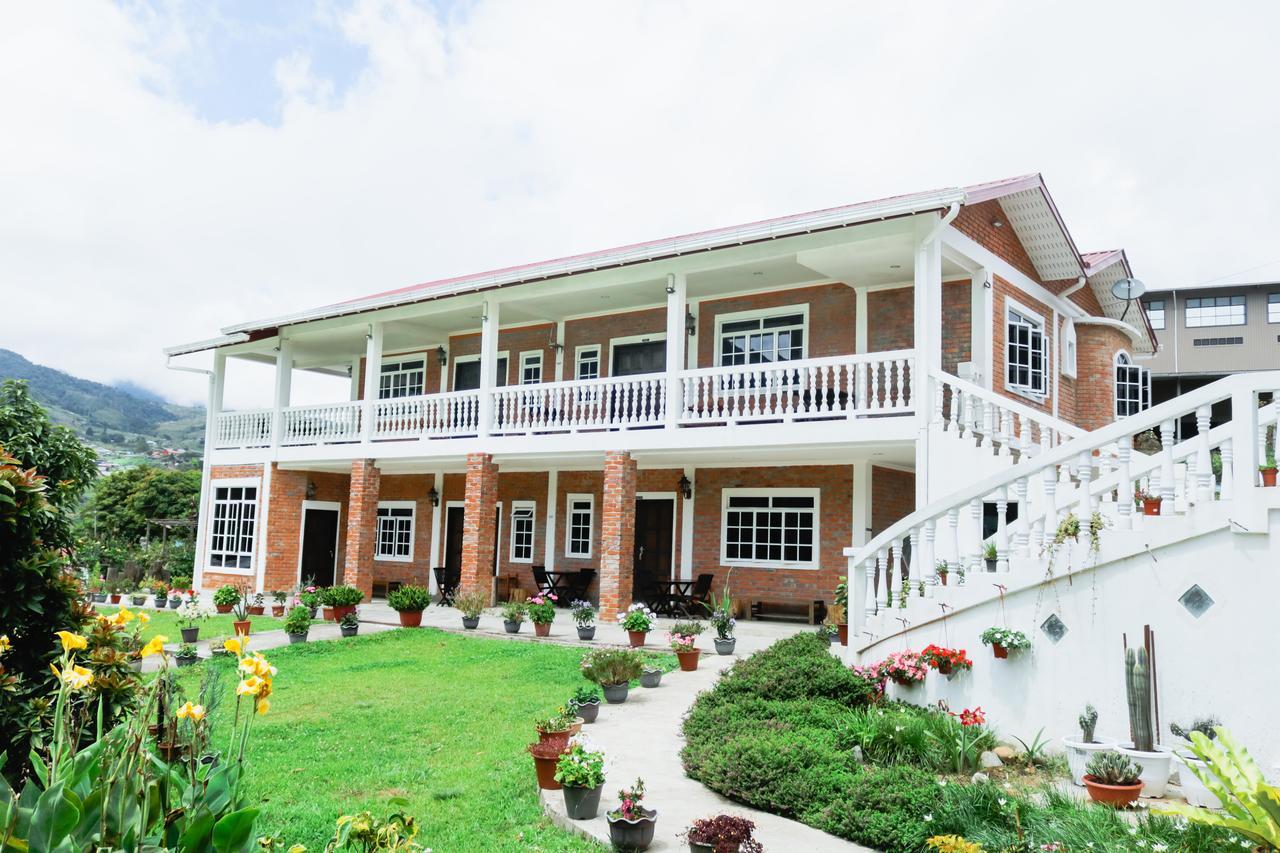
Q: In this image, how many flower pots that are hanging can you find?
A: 4